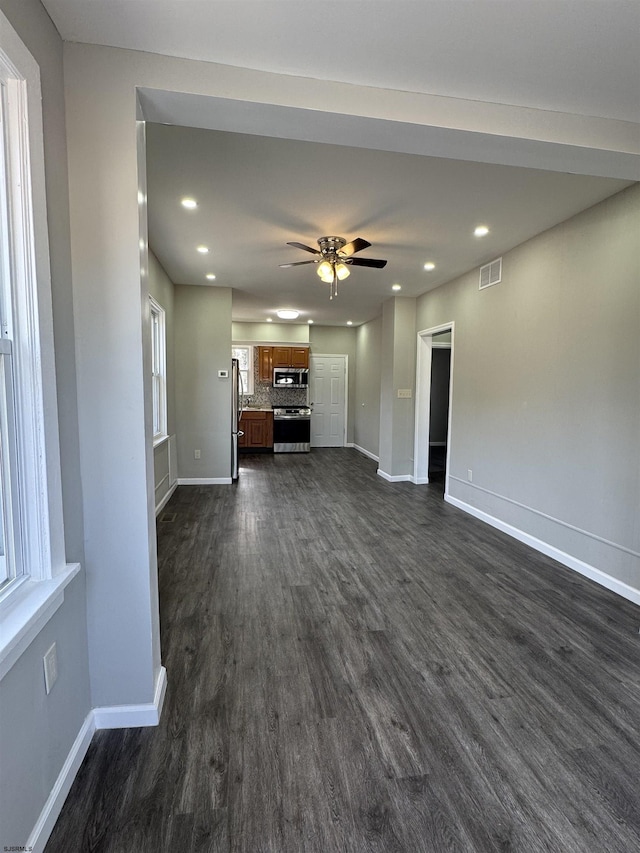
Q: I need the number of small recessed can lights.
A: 9